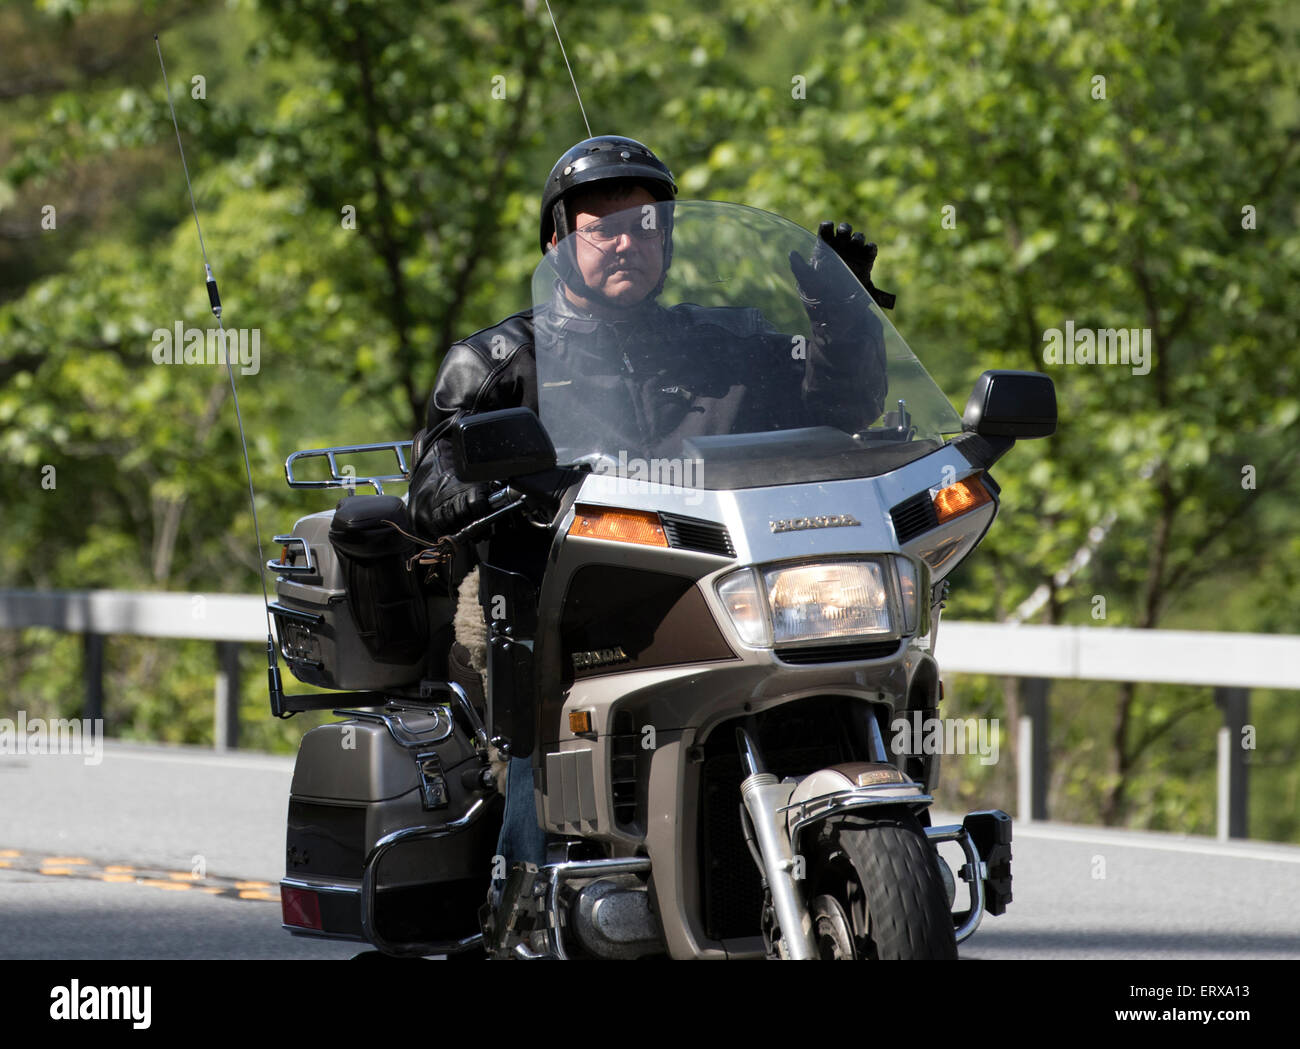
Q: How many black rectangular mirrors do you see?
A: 2